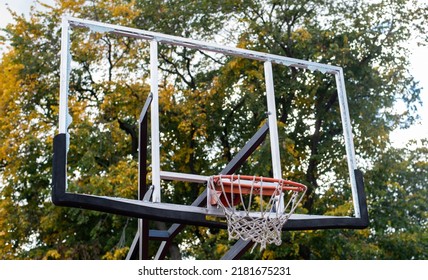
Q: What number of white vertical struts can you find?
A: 4